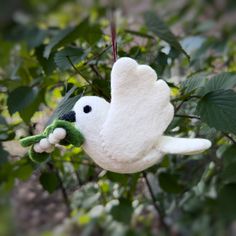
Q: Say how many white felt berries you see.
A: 5